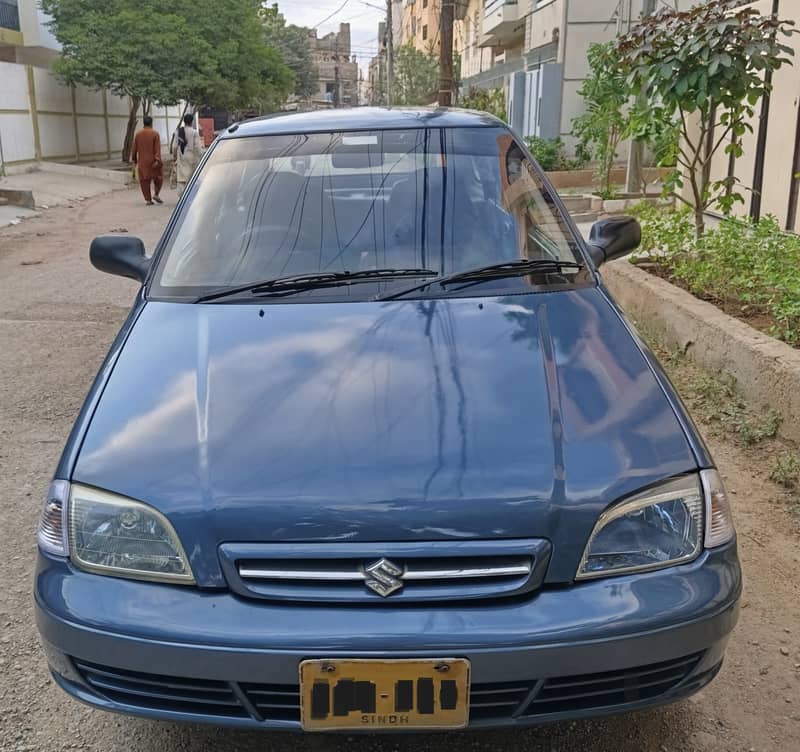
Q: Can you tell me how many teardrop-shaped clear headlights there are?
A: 2